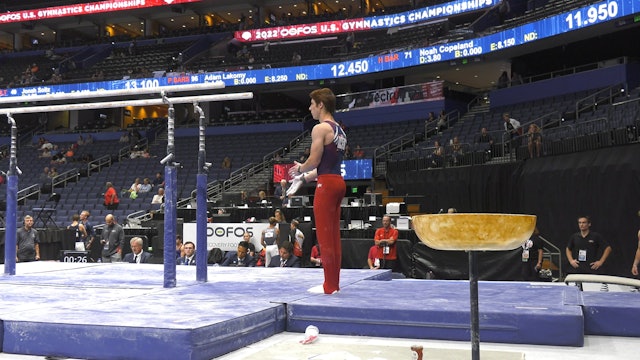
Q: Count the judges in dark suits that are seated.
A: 4